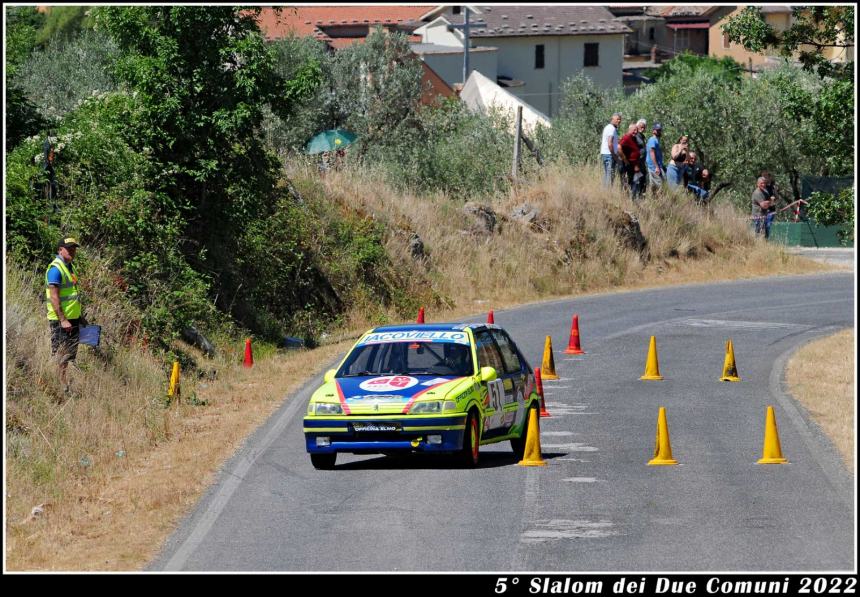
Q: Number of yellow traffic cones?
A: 7